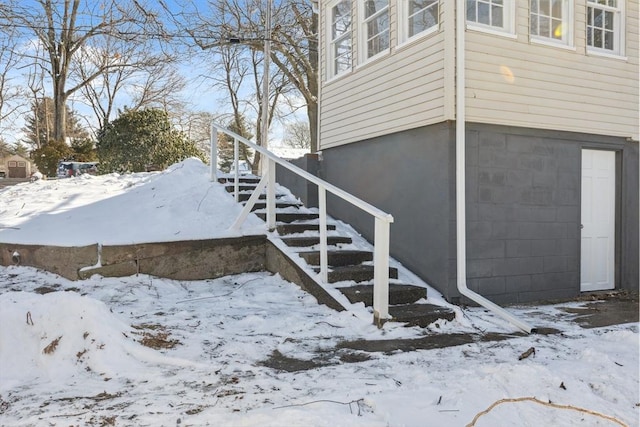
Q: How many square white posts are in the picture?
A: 5